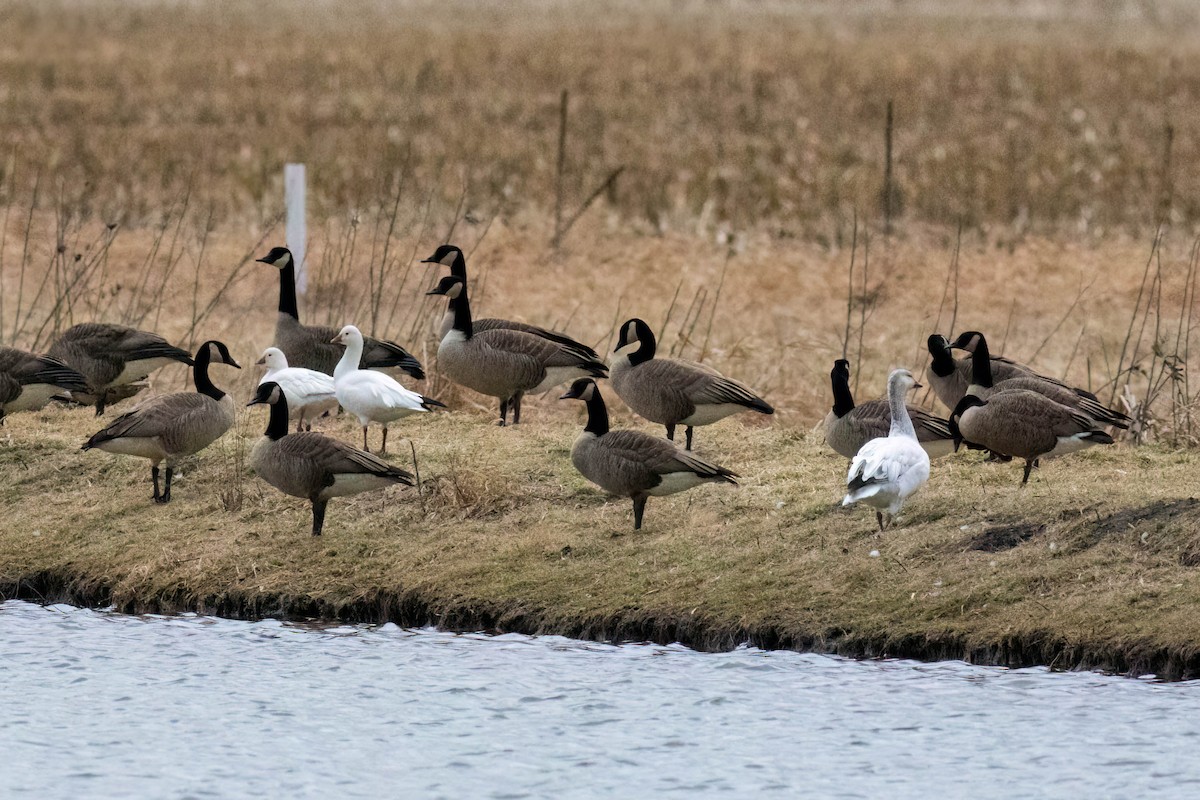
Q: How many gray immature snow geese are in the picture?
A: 1